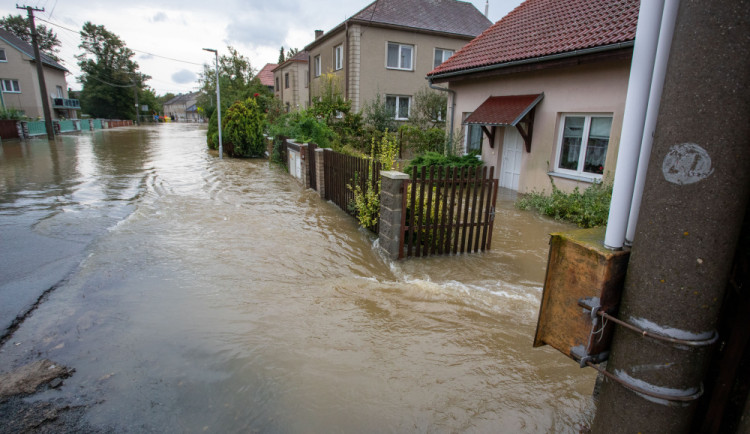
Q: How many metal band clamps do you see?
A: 2